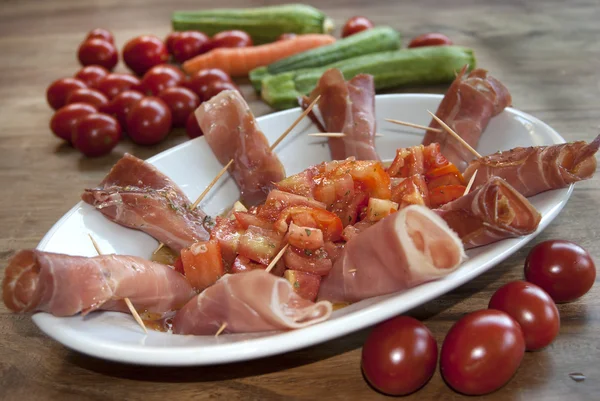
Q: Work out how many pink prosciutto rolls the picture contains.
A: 9